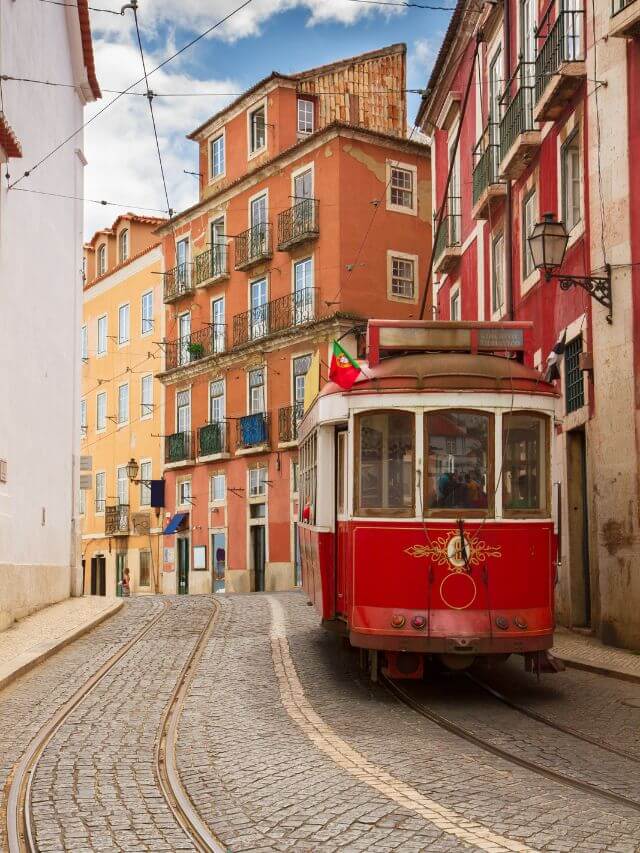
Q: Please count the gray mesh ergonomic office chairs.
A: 0